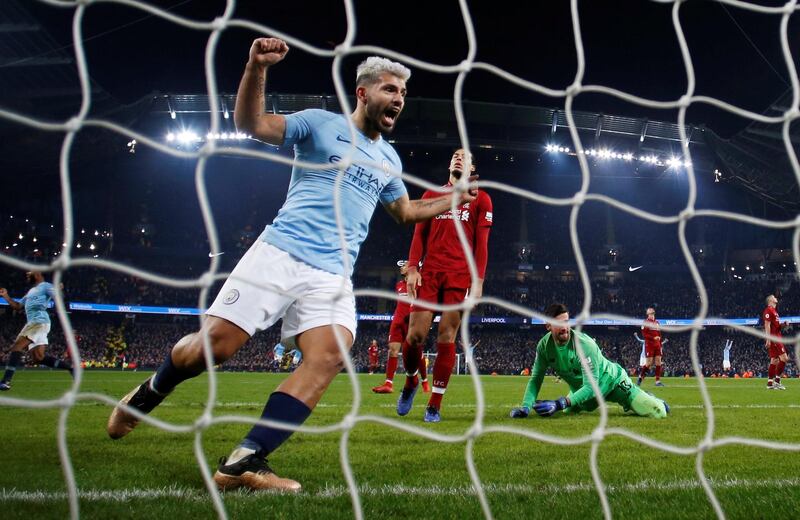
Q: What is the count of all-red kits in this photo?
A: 5